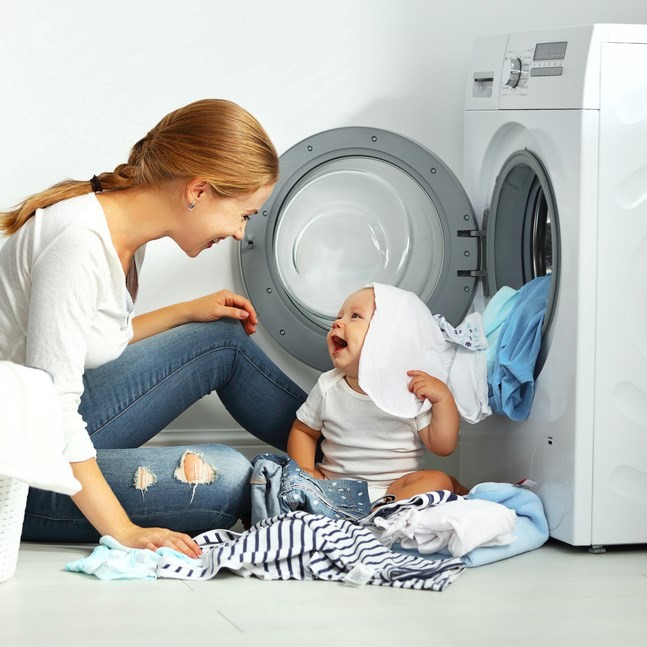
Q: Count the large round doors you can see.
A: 1